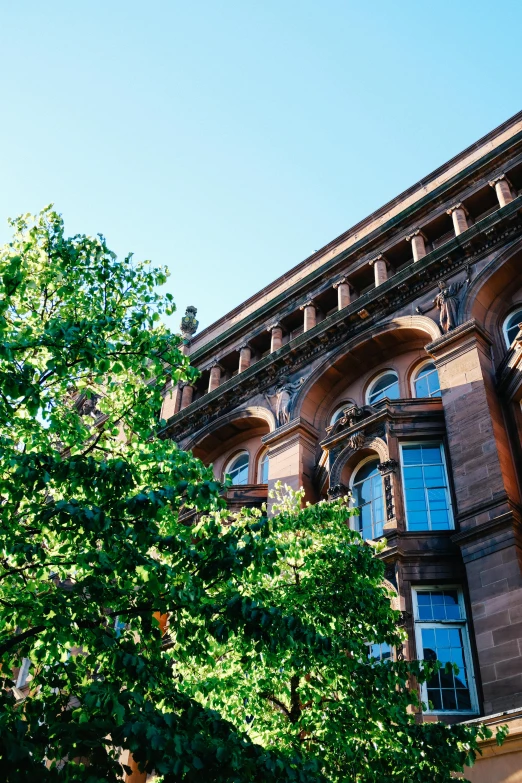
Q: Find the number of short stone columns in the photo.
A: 10